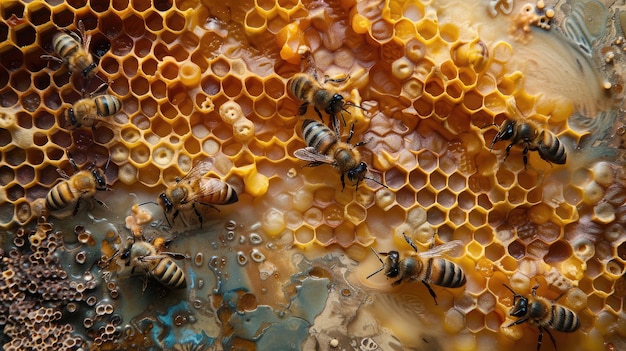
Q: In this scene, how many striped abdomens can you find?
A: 10